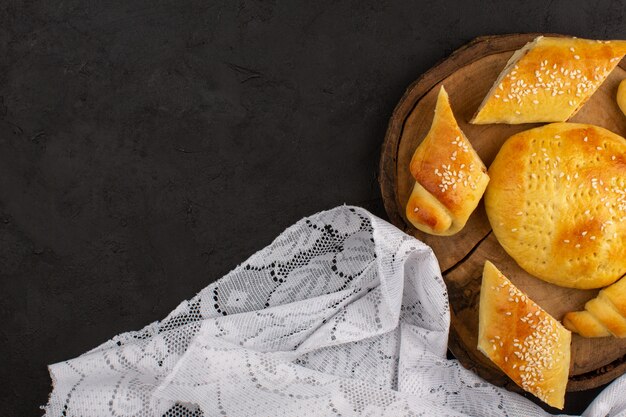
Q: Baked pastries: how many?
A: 6